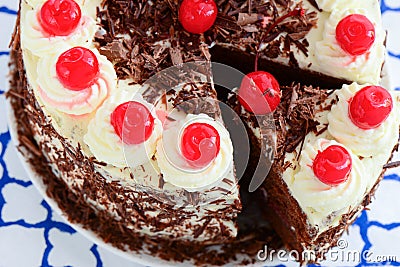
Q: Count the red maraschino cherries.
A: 9